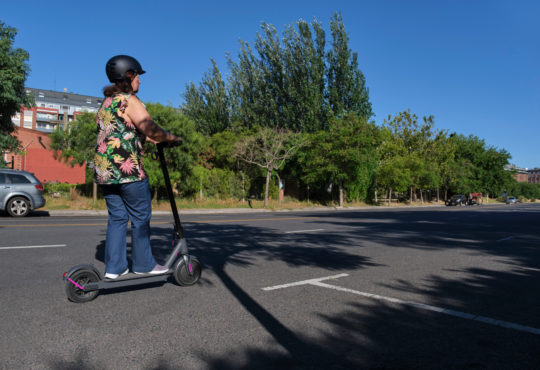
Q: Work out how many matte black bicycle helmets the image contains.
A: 1